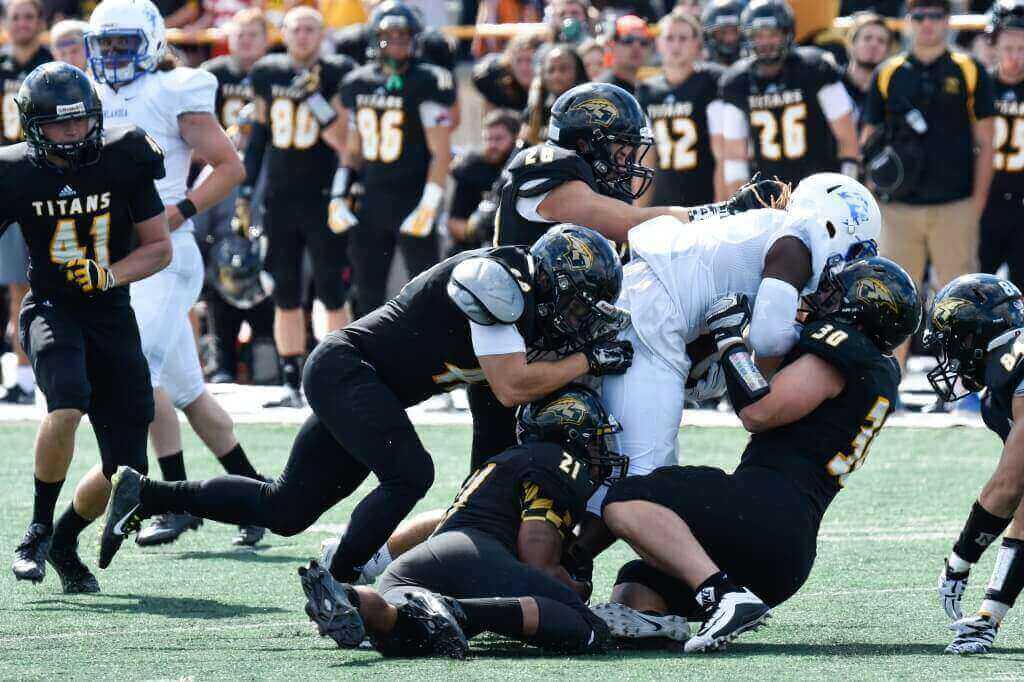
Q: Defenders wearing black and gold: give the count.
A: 6